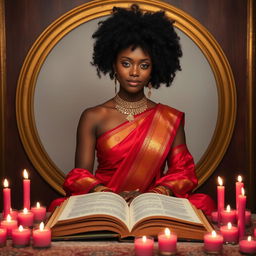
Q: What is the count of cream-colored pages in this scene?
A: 2